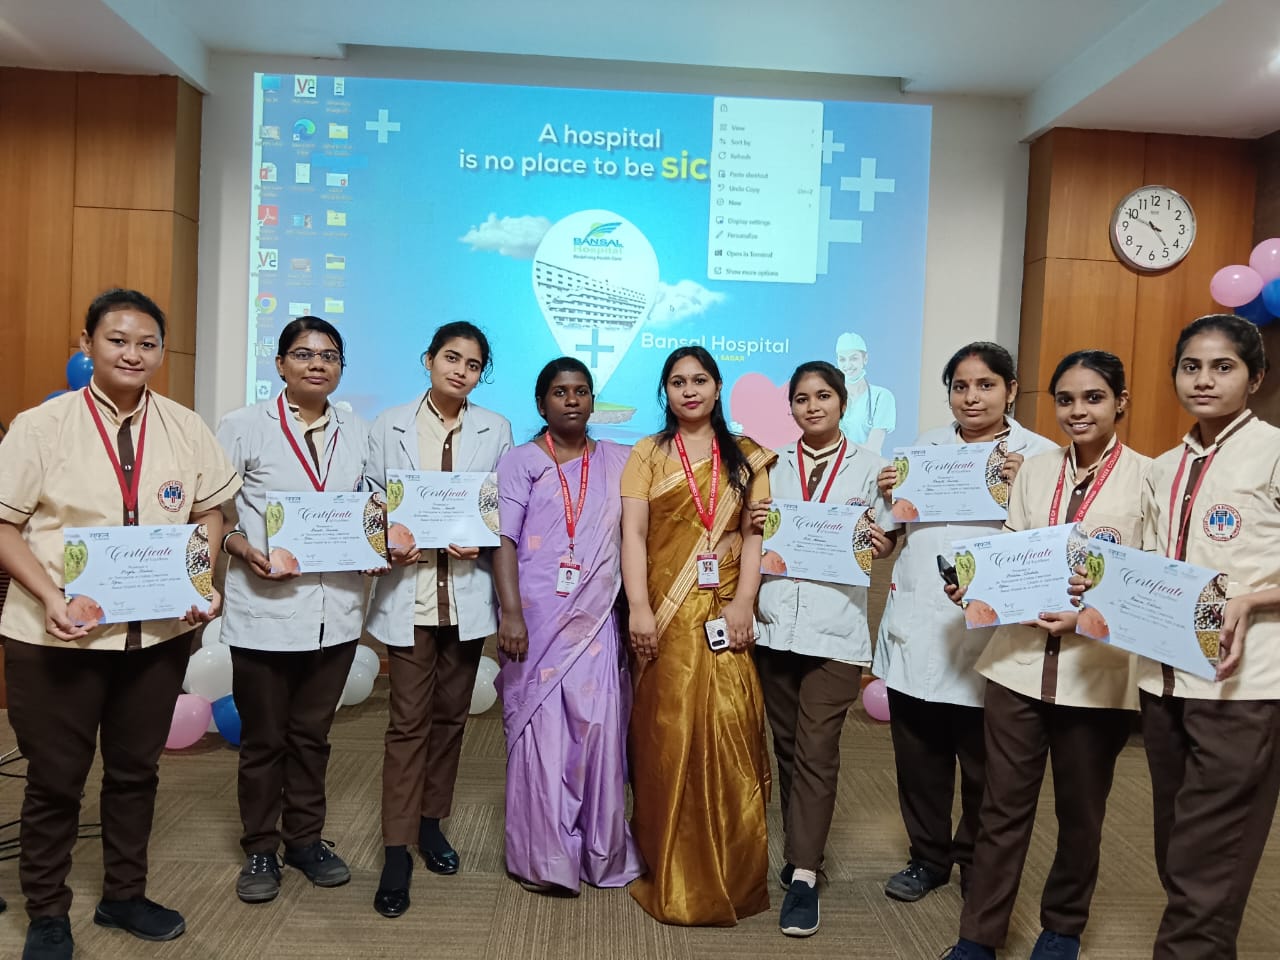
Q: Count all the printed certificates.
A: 7